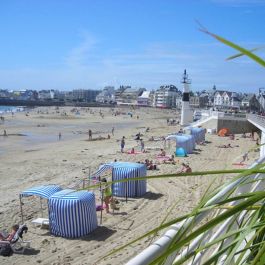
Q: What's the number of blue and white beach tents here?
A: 4